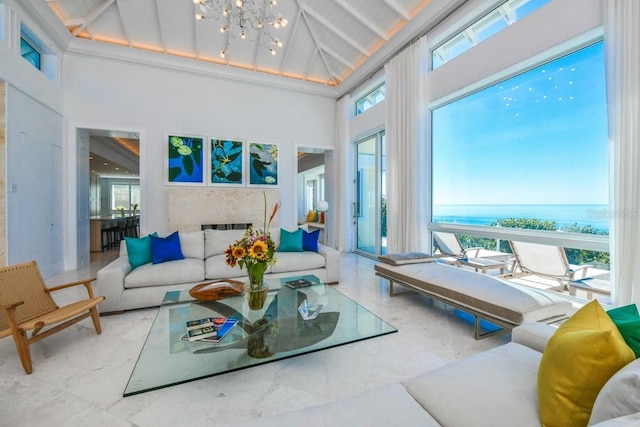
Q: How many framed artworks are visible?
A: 3